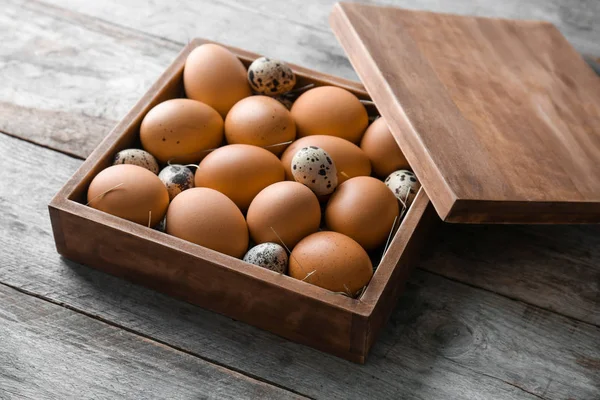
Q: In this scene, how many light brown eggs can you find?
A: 12